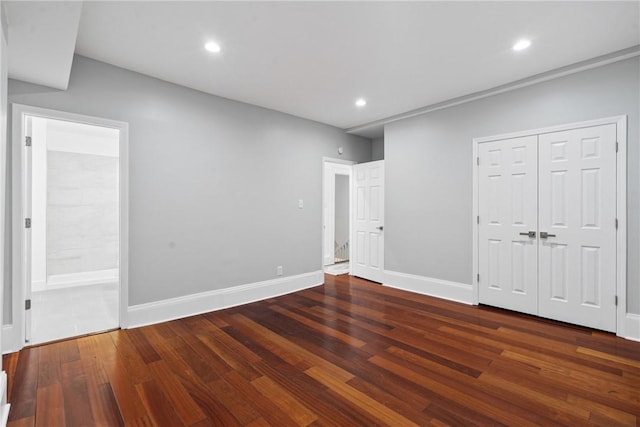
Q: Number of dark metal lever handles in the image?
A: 3